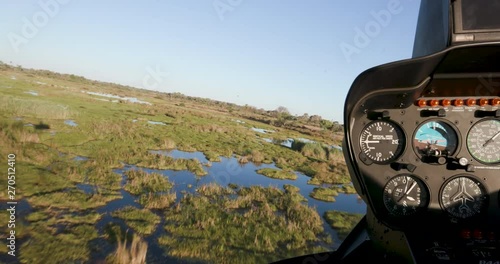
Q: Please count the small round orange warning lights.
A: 7